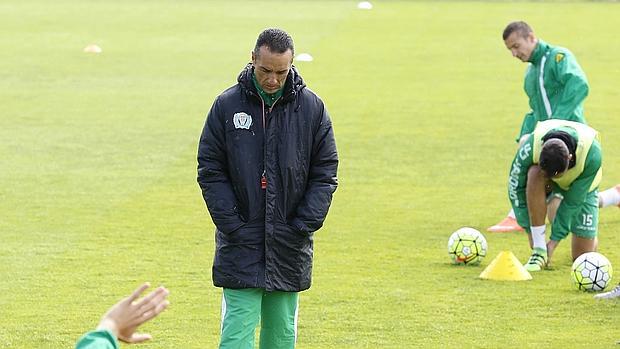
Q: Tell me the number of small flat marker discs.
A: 3